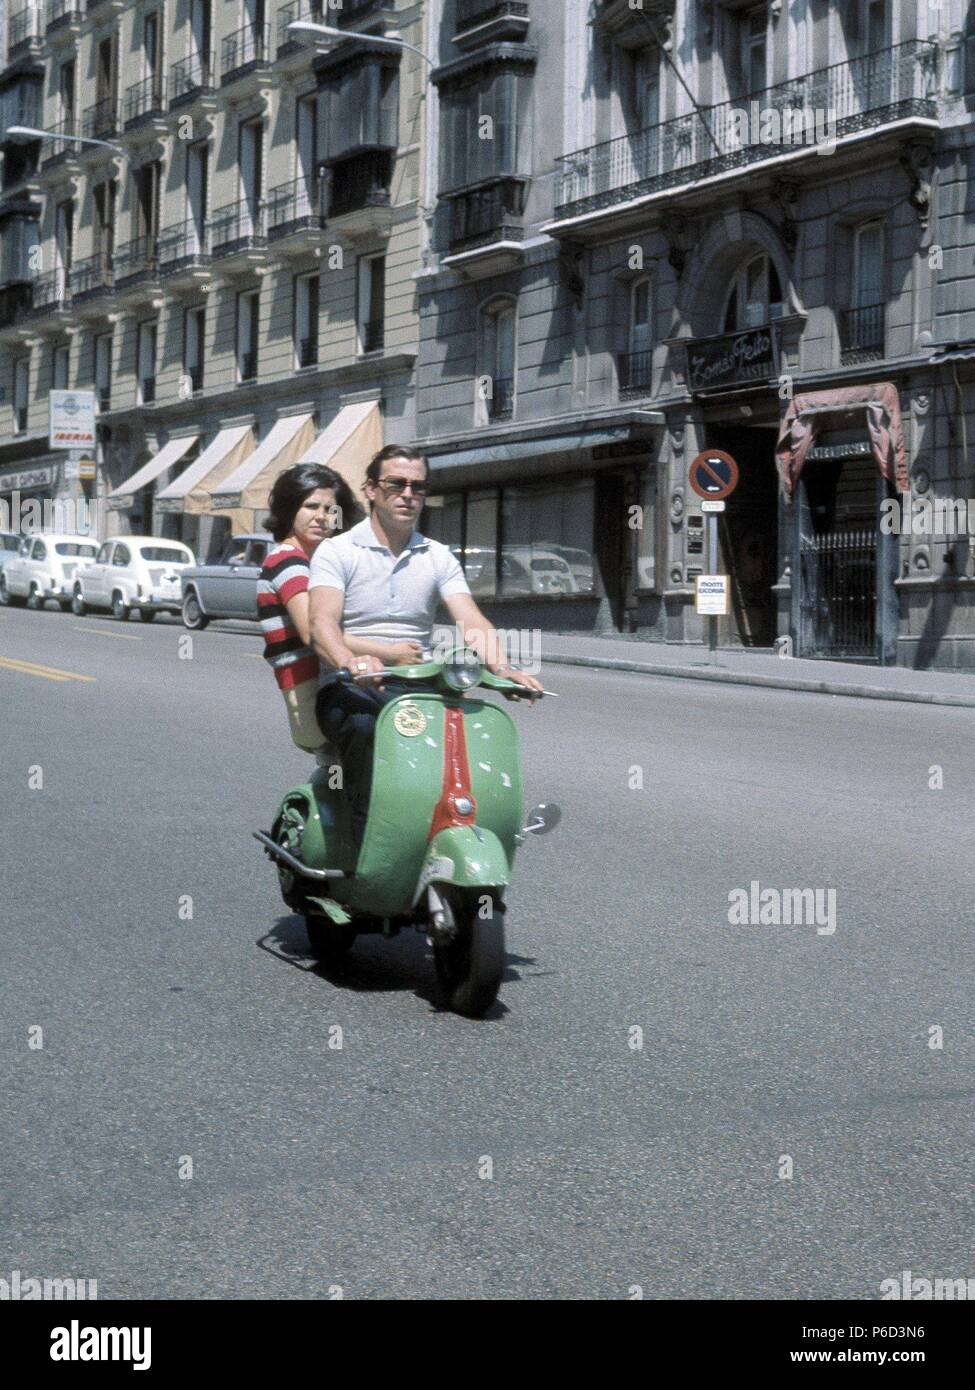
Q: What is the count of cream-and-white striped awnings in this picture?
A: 4